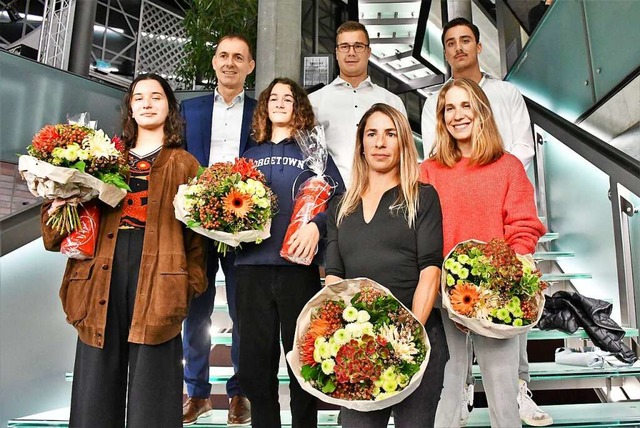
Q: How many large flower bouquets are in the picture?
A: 4